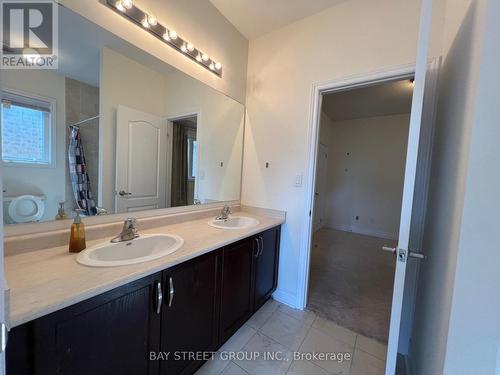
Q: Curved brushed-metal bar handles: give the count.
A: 4